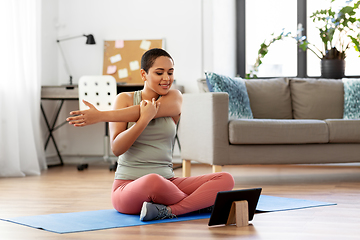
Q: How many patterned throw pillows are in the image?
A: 2